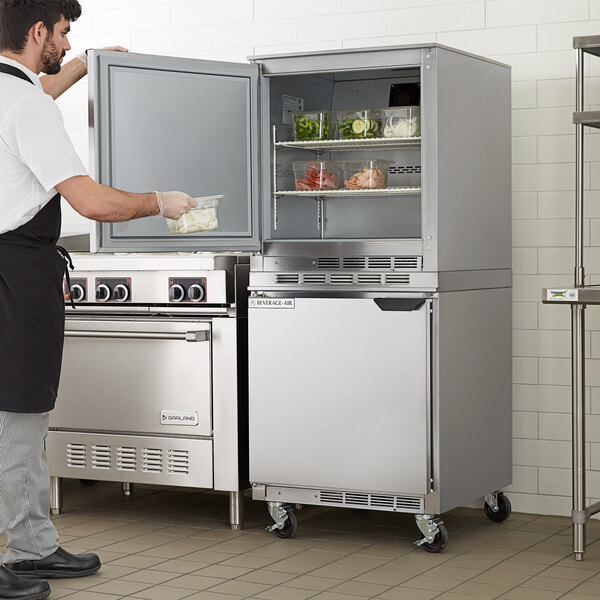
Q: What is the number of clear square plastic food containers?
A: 6